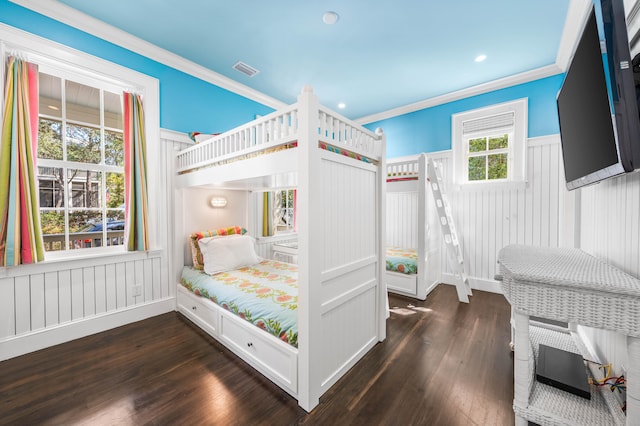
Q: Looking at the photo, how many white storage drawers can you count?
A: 3